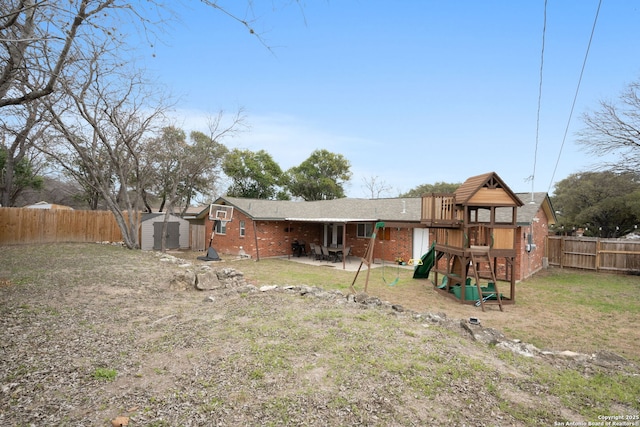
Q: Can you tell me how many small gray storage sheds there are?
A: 1